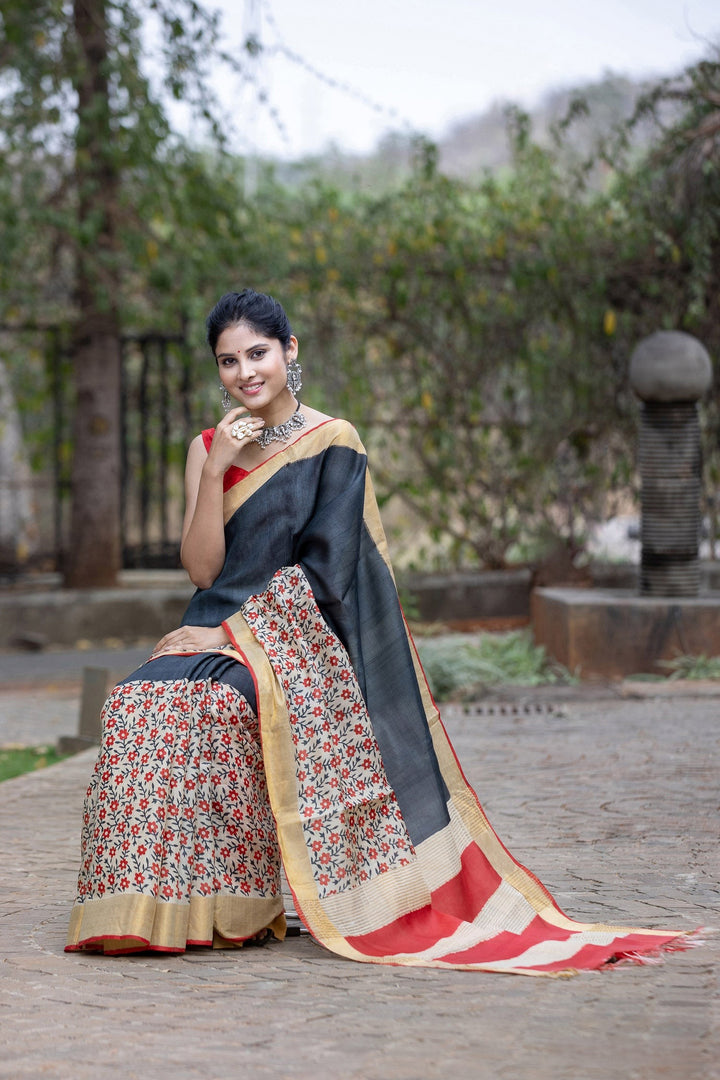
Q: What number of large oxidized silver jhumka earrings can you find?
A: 2